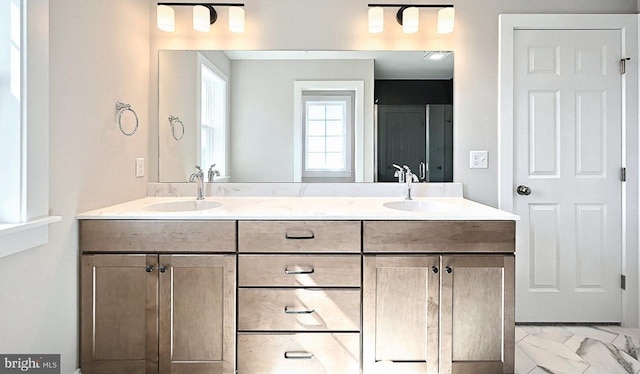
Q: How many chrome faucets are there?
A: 2